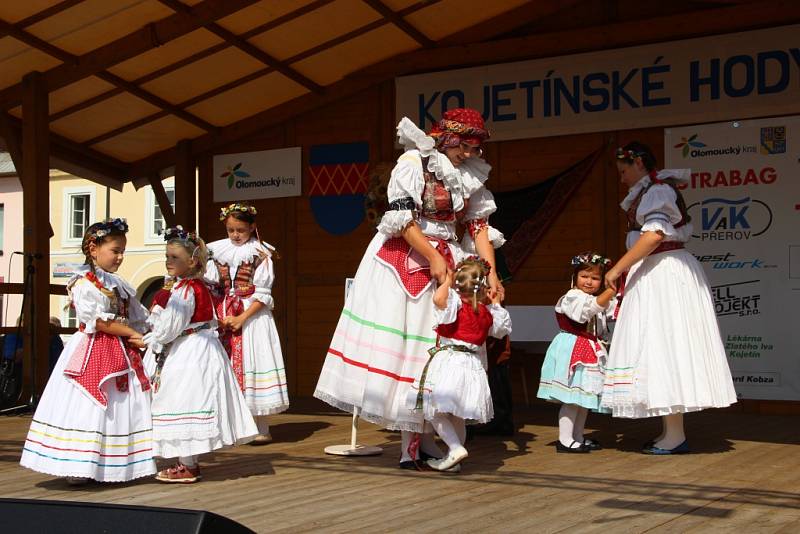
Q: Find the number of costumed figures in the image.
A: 7